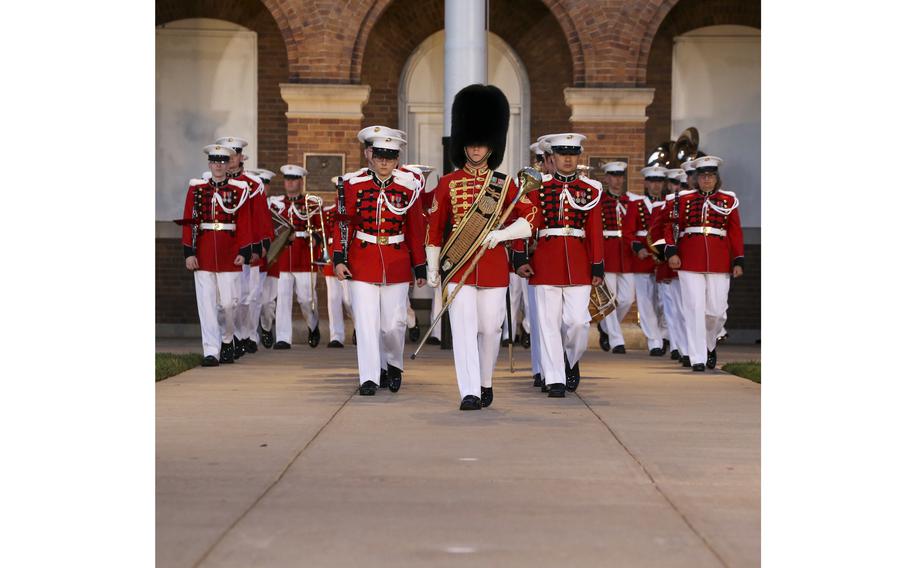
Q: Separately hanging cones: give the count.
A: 0